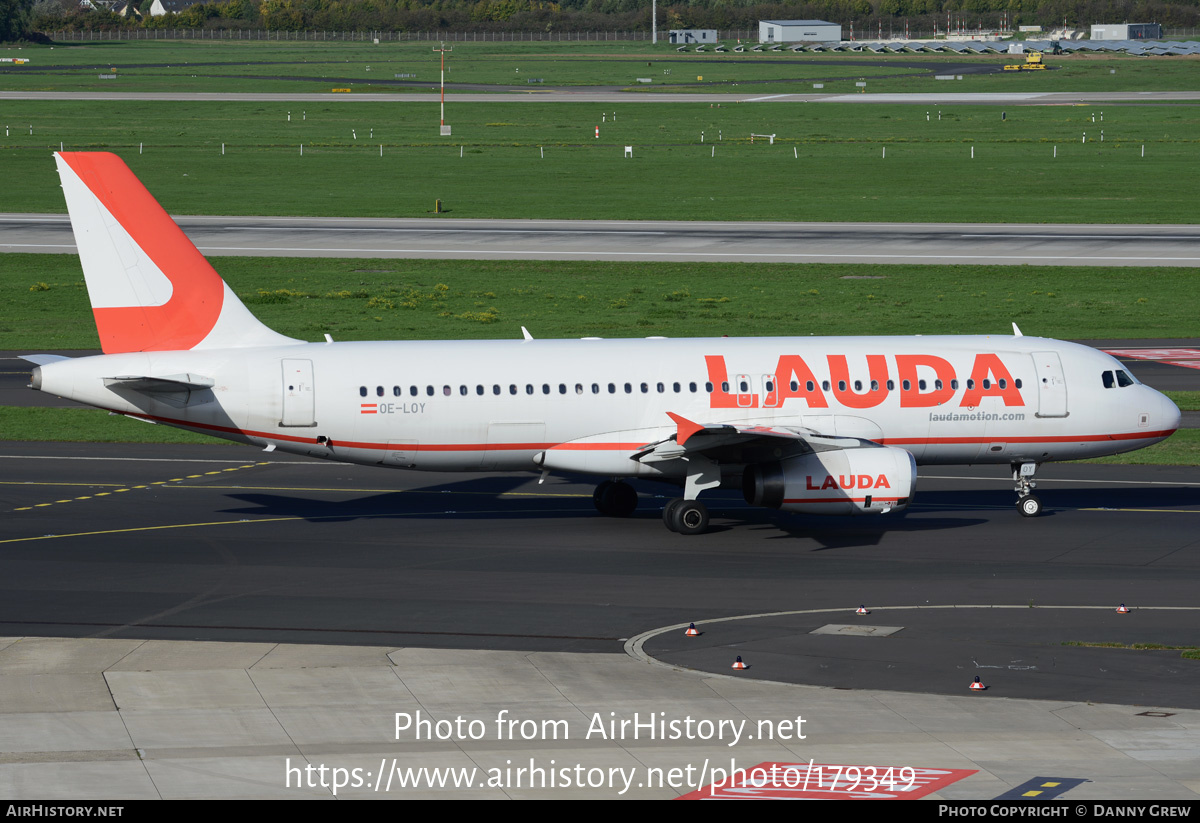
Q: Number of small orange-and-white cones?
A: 5